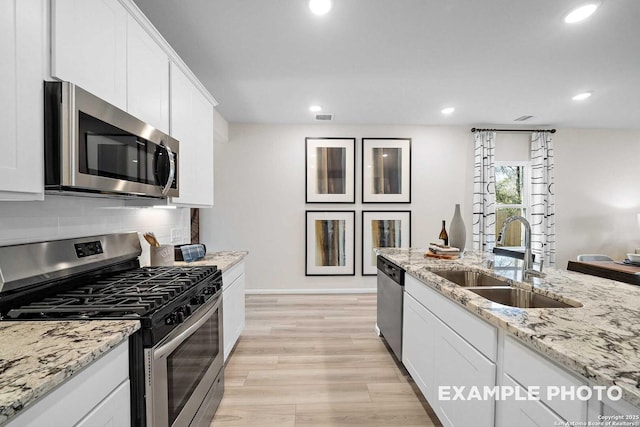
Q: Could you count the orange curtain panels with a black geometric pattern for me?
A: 0